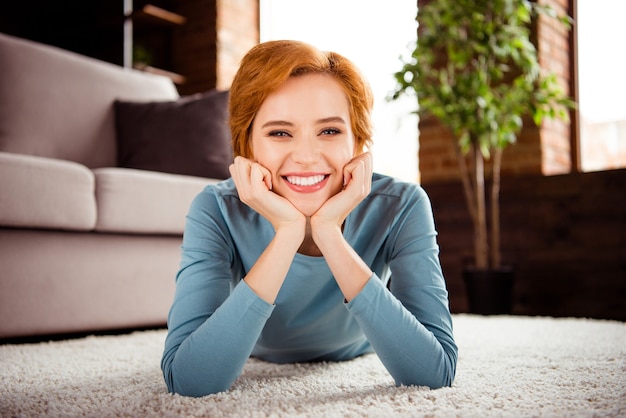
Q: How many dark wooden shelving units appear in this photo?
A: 1